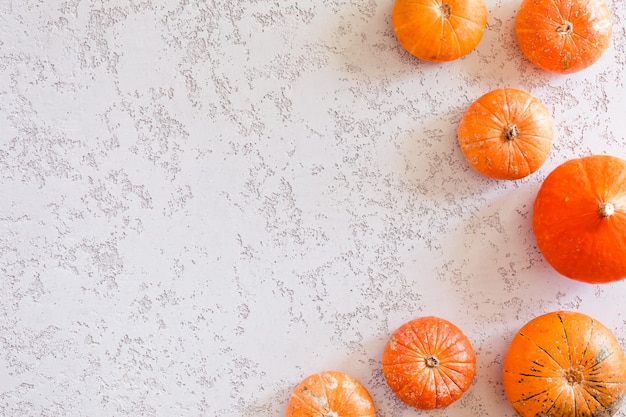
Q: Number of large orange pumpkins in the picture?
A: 2